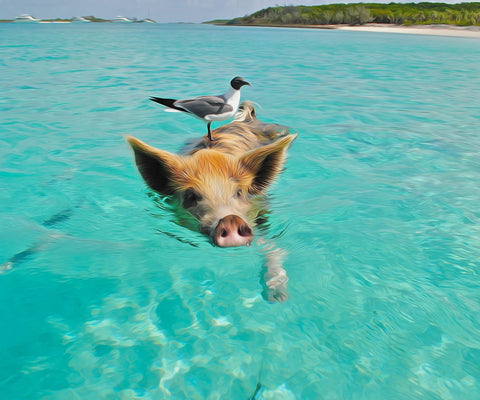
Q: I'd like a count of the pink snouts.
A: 1